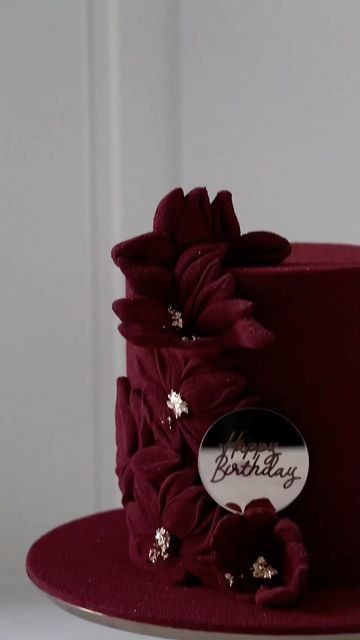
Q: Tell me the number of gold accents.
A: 4